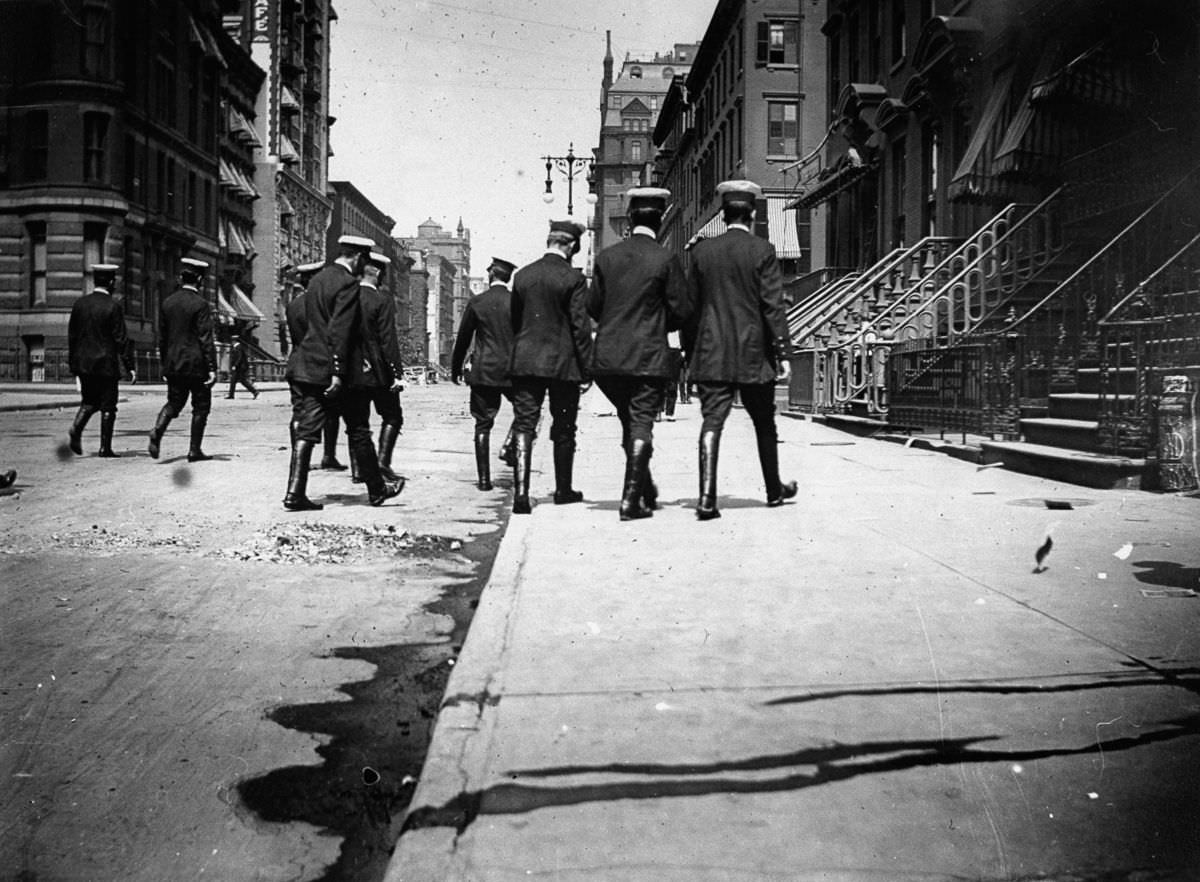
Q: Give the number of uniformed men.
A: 9